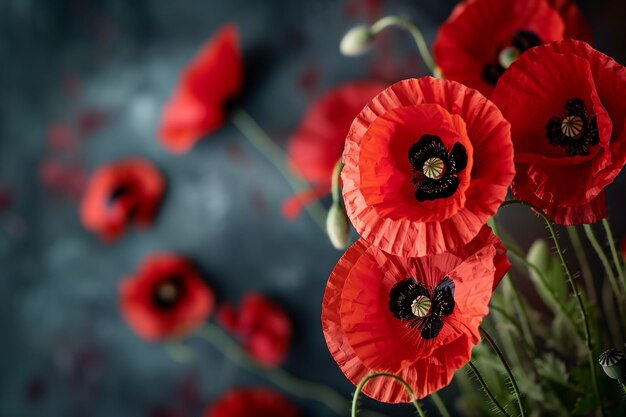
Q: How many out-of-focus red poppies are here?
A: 6